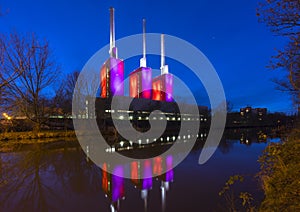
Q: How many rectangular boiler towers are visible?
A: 3